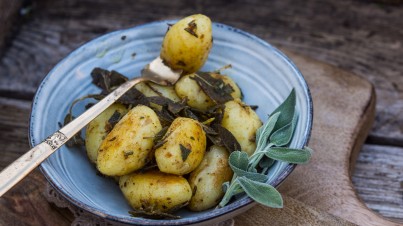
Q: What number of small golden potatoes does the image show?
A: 9